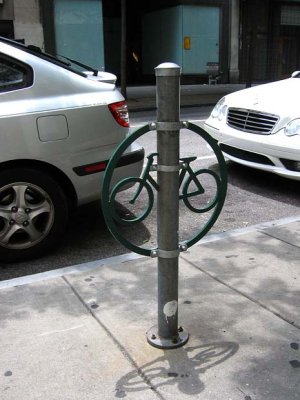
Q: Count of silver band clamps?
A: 3